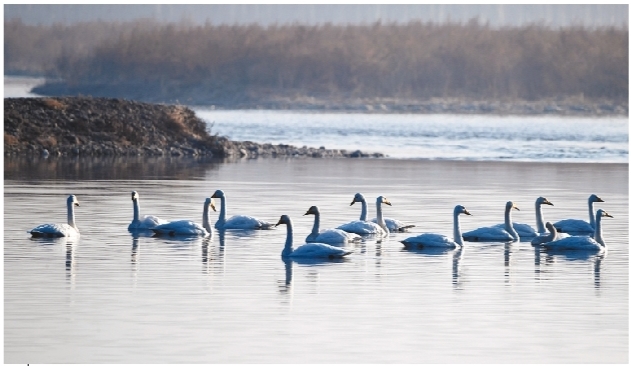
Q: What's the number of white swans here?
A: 14